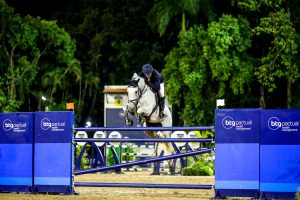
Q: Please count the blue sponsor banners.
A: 4